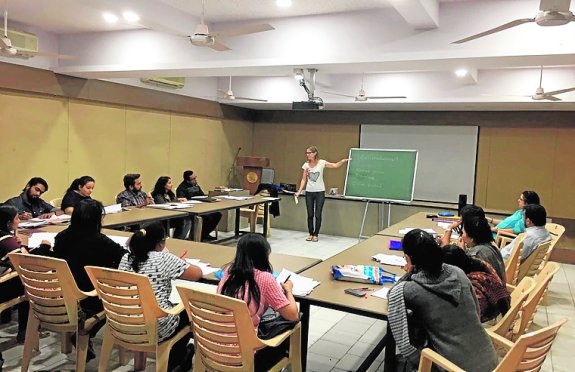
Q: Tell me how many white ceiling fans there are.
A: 6